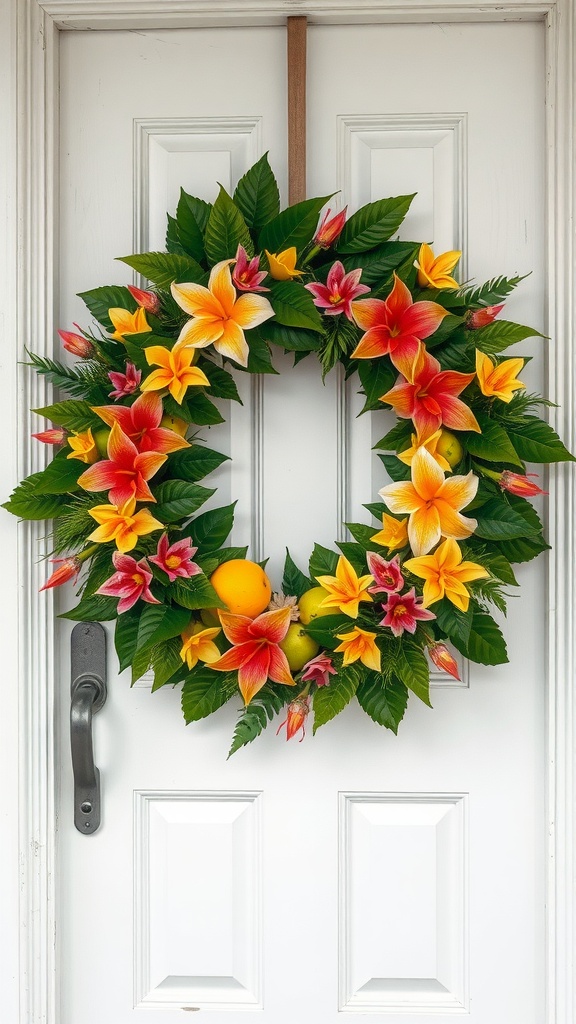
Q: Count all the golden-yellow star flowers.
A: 13